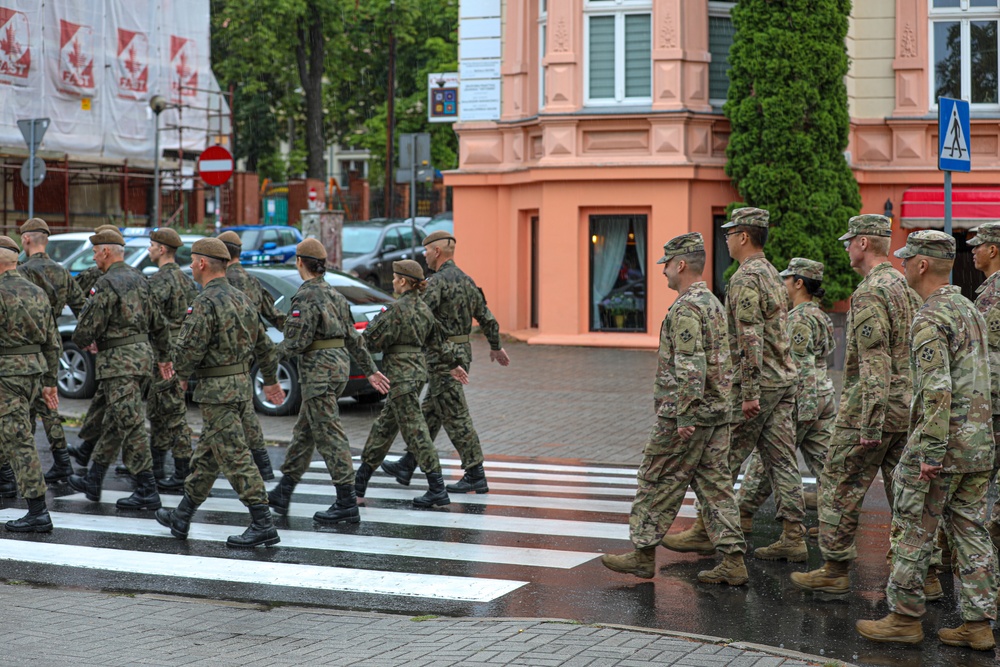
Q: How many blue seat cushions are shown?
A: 0